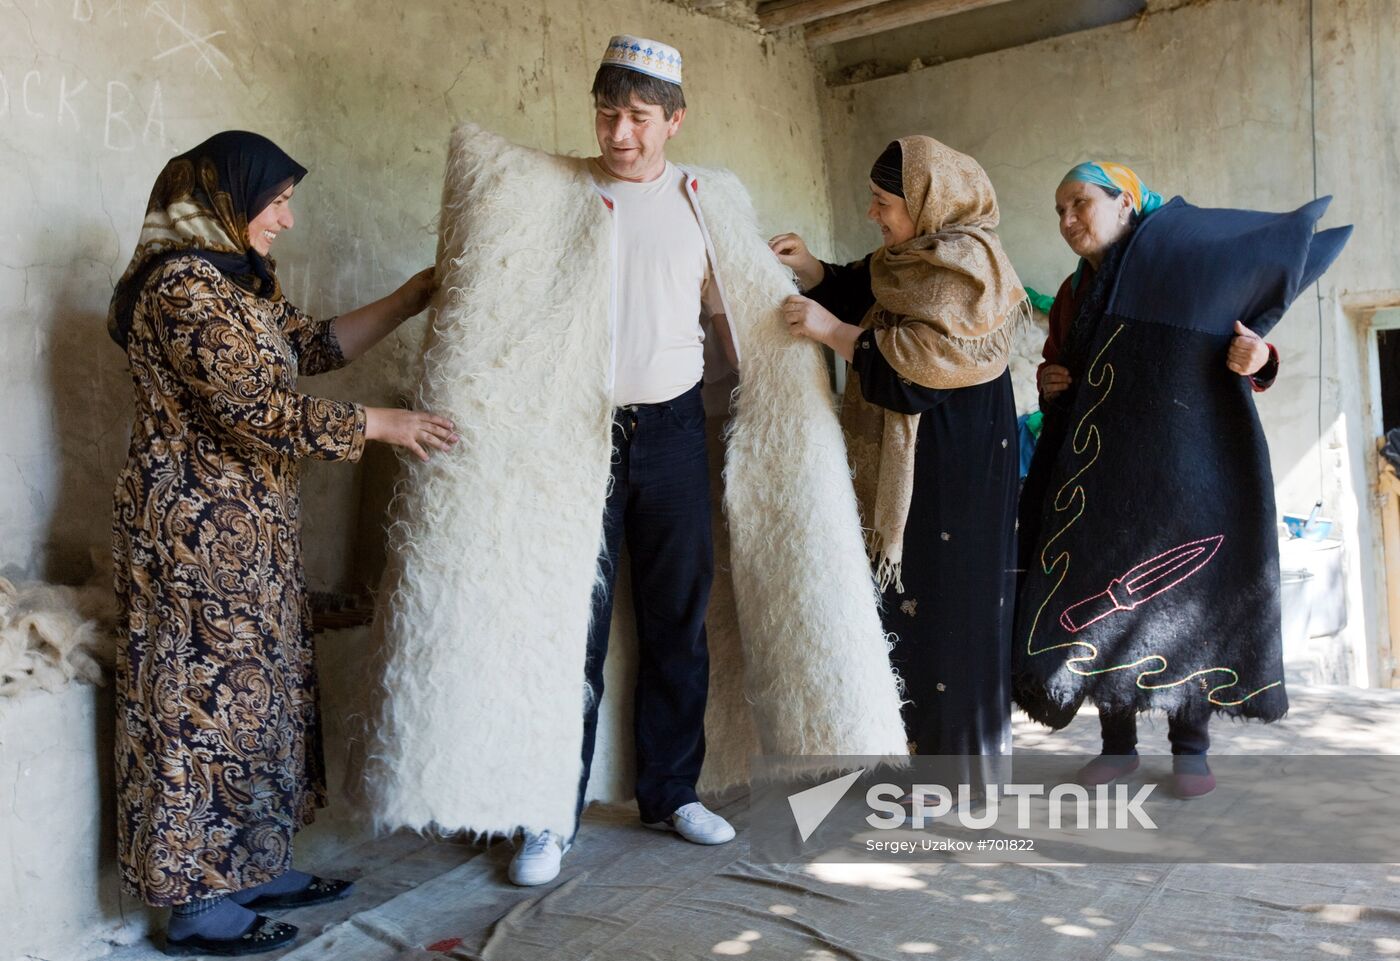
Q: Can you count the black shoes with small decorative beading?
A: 2